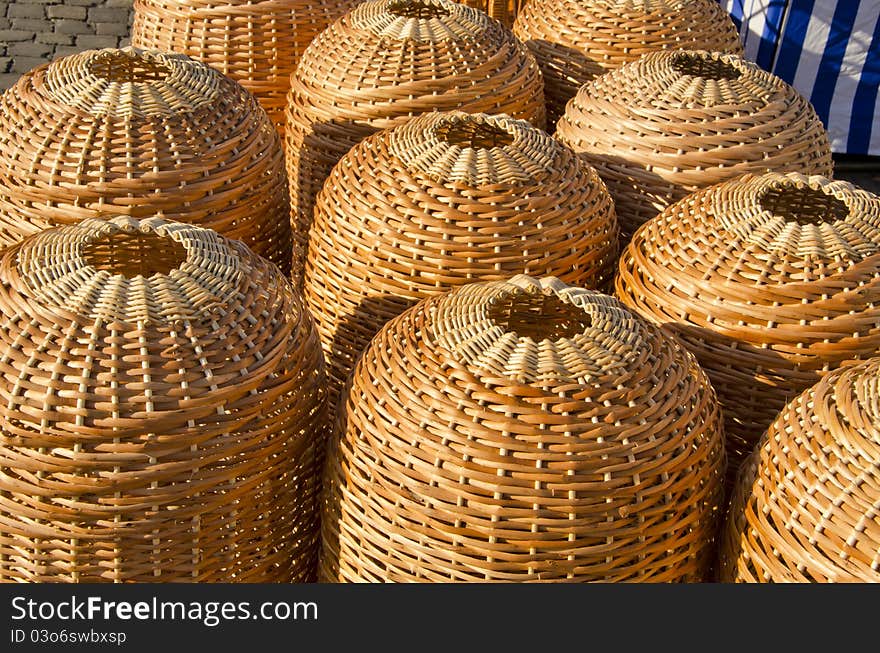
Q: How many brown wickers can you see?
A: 10